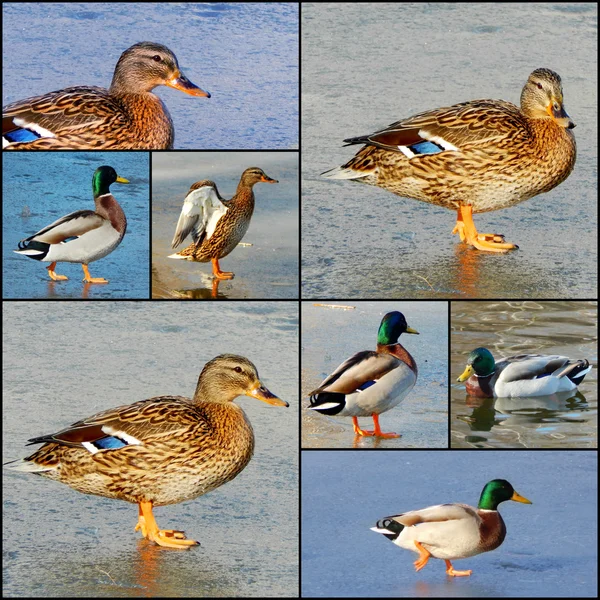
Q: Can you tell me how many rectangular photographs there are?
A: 2